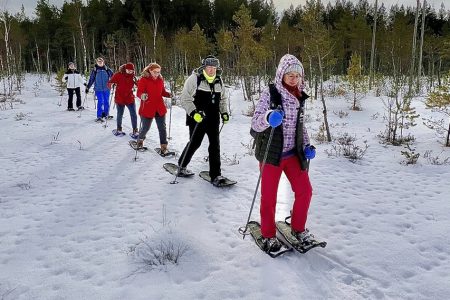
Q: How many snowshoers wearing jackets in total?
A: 6